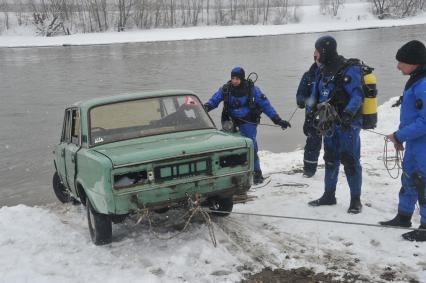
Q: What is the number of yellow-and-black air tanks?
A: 1